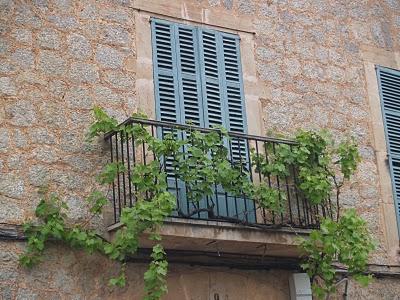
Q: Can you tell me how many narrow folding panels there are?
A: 4